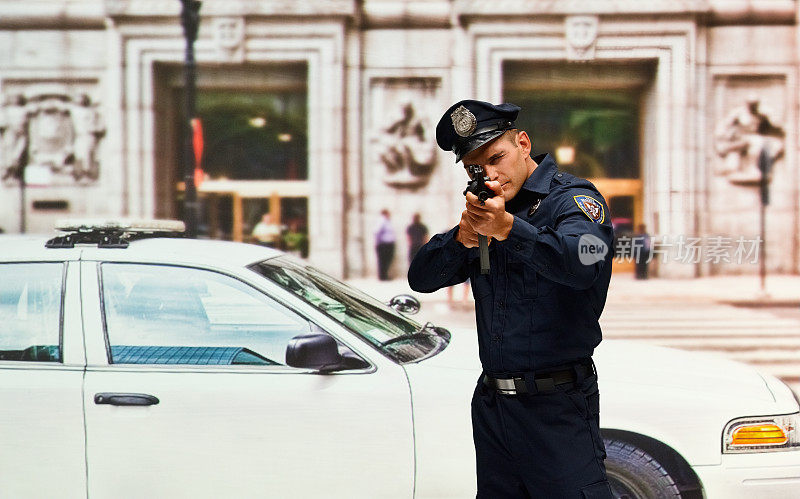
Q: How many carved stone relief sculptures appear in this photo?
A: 3